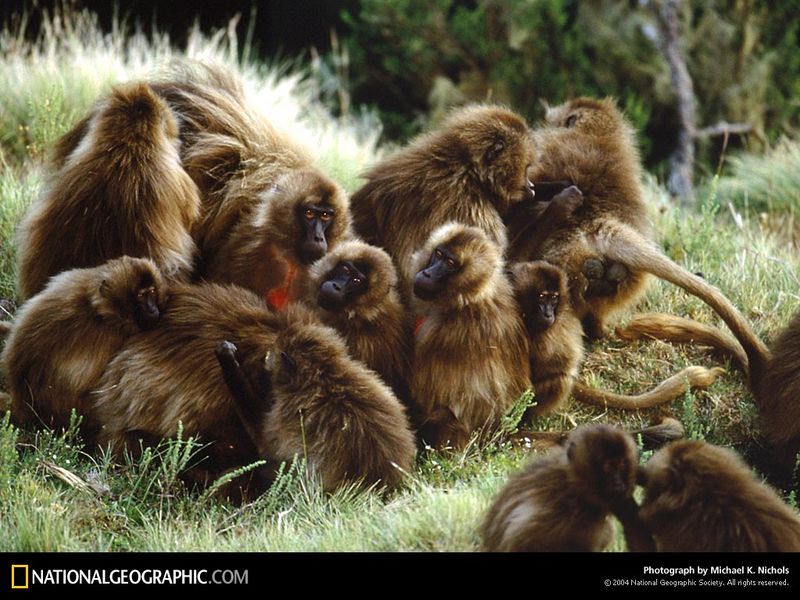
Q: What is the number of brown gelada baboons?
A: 14